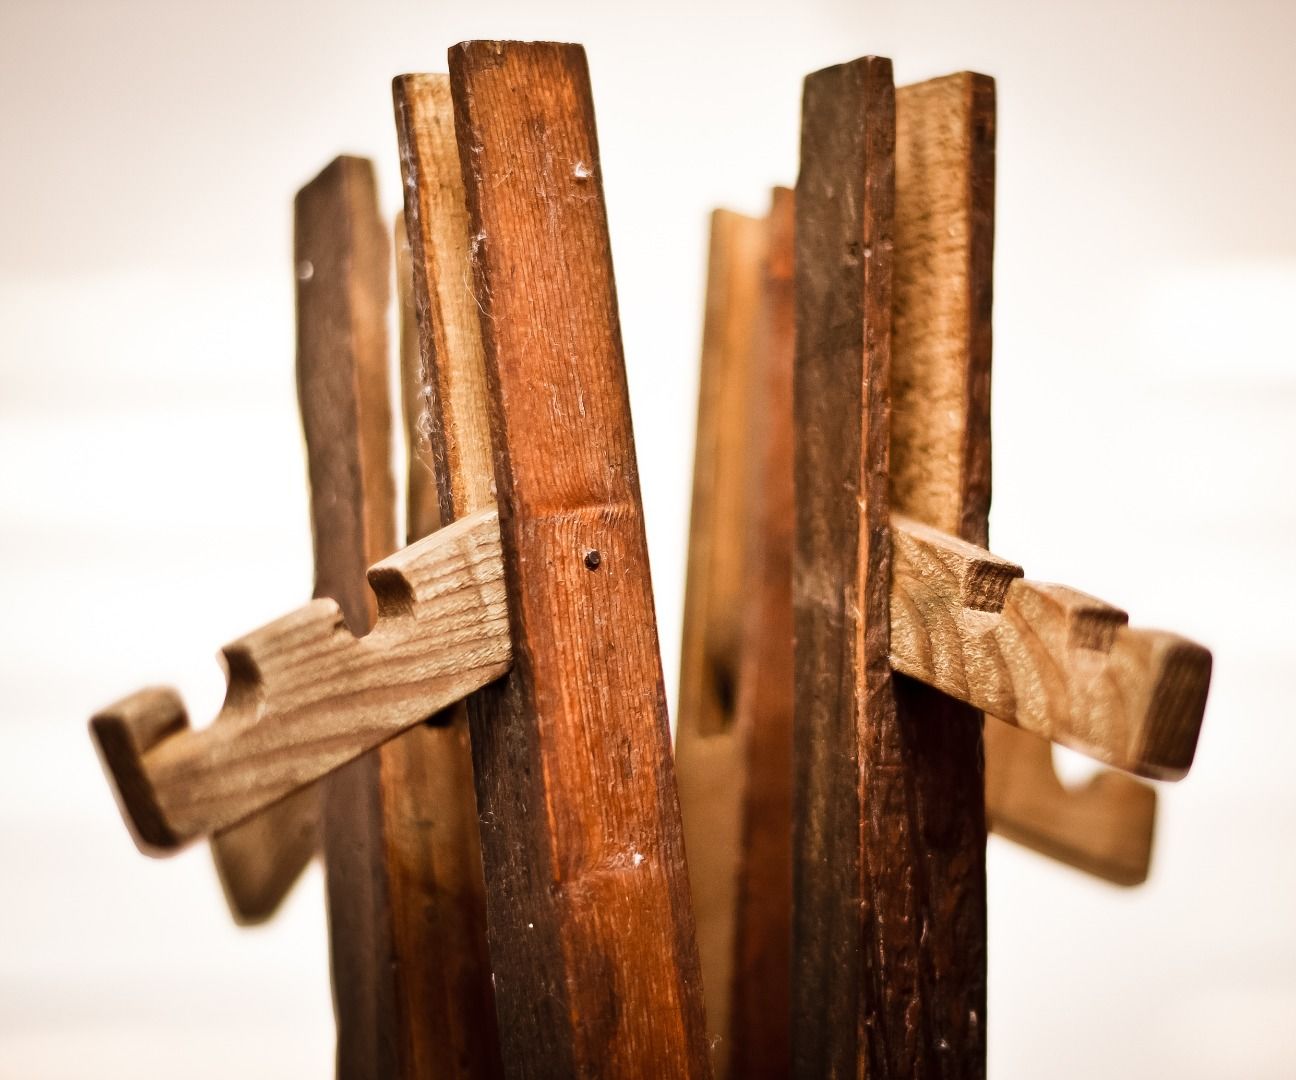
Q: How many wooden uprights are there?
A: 8